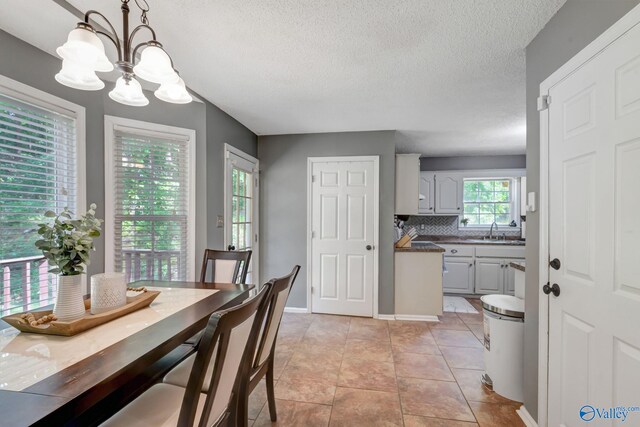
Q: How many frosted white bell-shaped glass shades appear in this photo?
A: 5